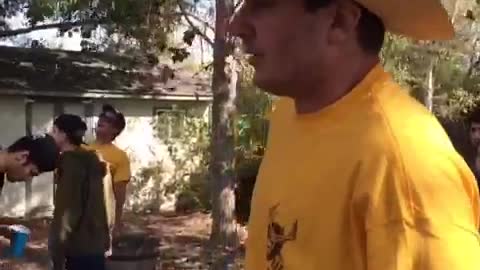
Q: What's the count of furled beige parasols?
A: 0